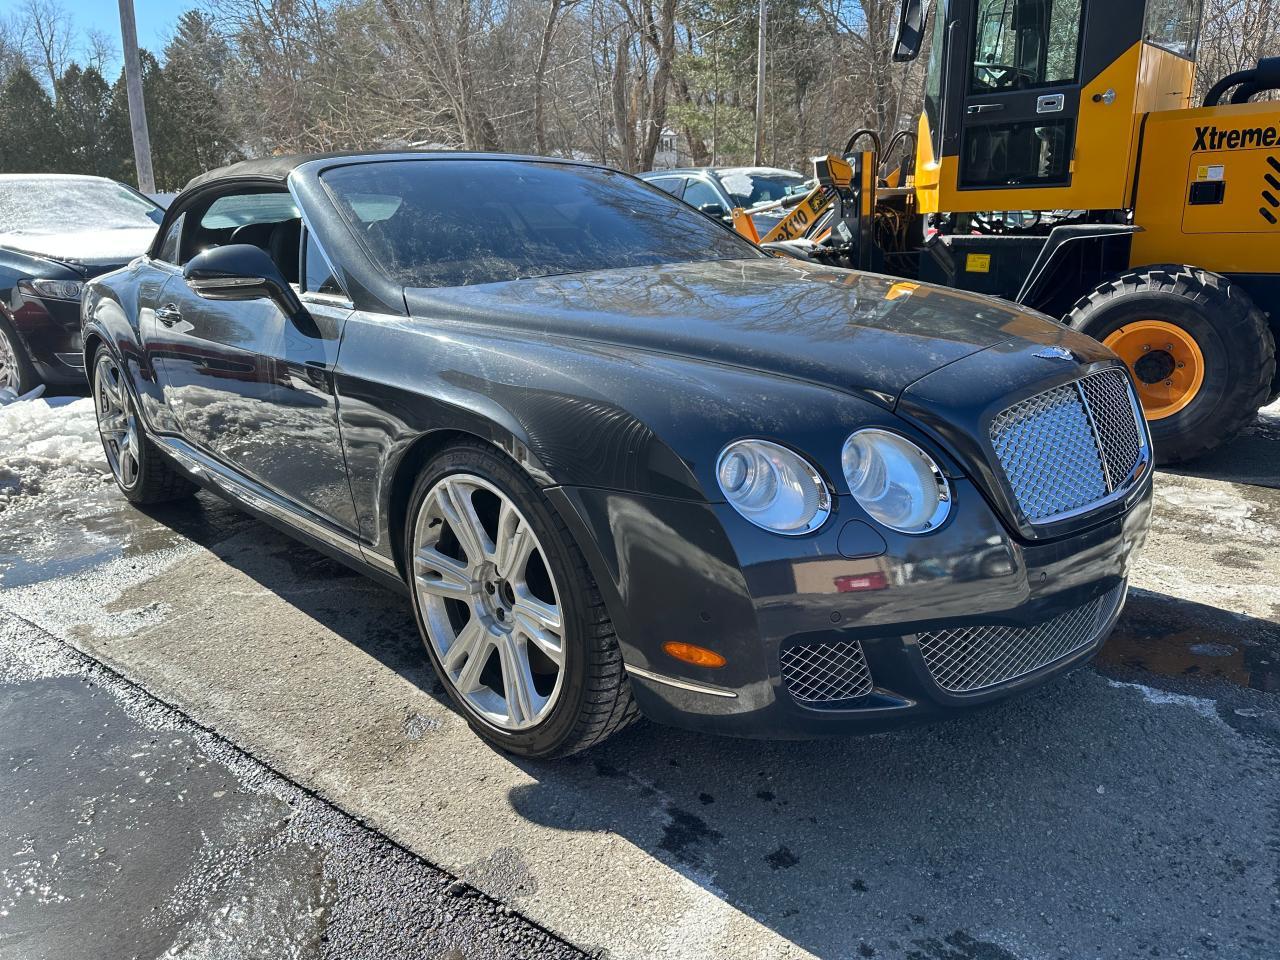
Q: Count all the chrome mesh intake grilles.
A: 3